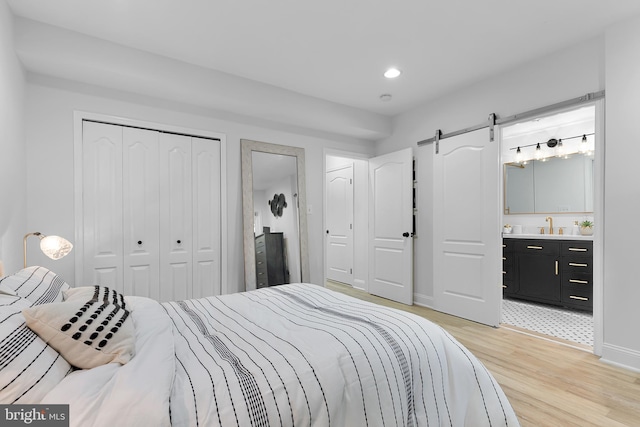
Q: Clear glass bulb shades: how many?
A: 4